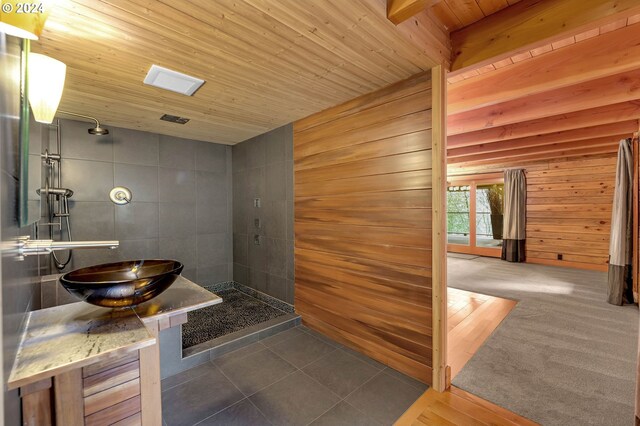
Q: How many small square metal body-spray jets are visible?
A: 3